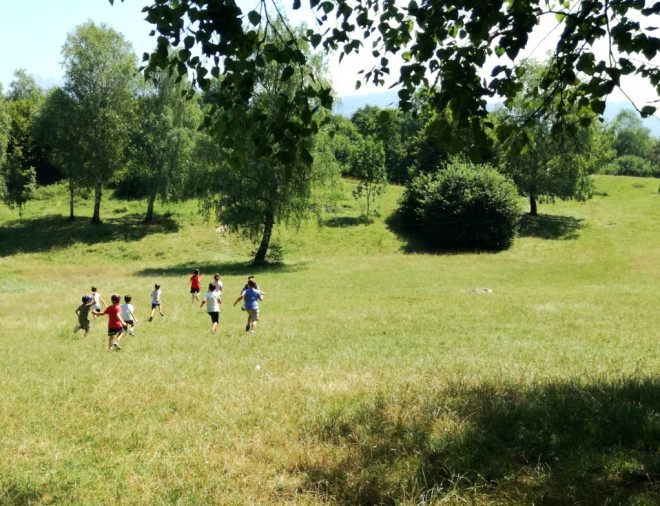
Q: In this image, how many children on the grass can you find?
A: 10